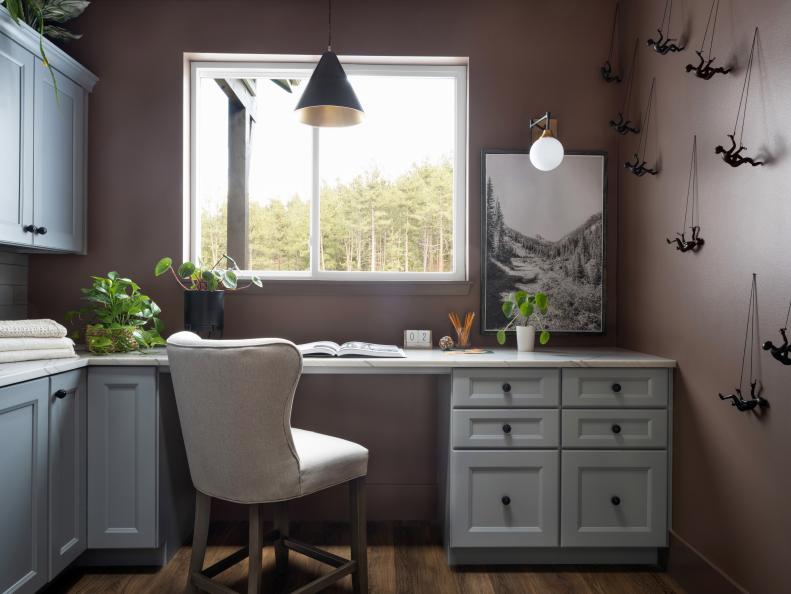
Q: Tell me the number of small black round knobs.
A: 9